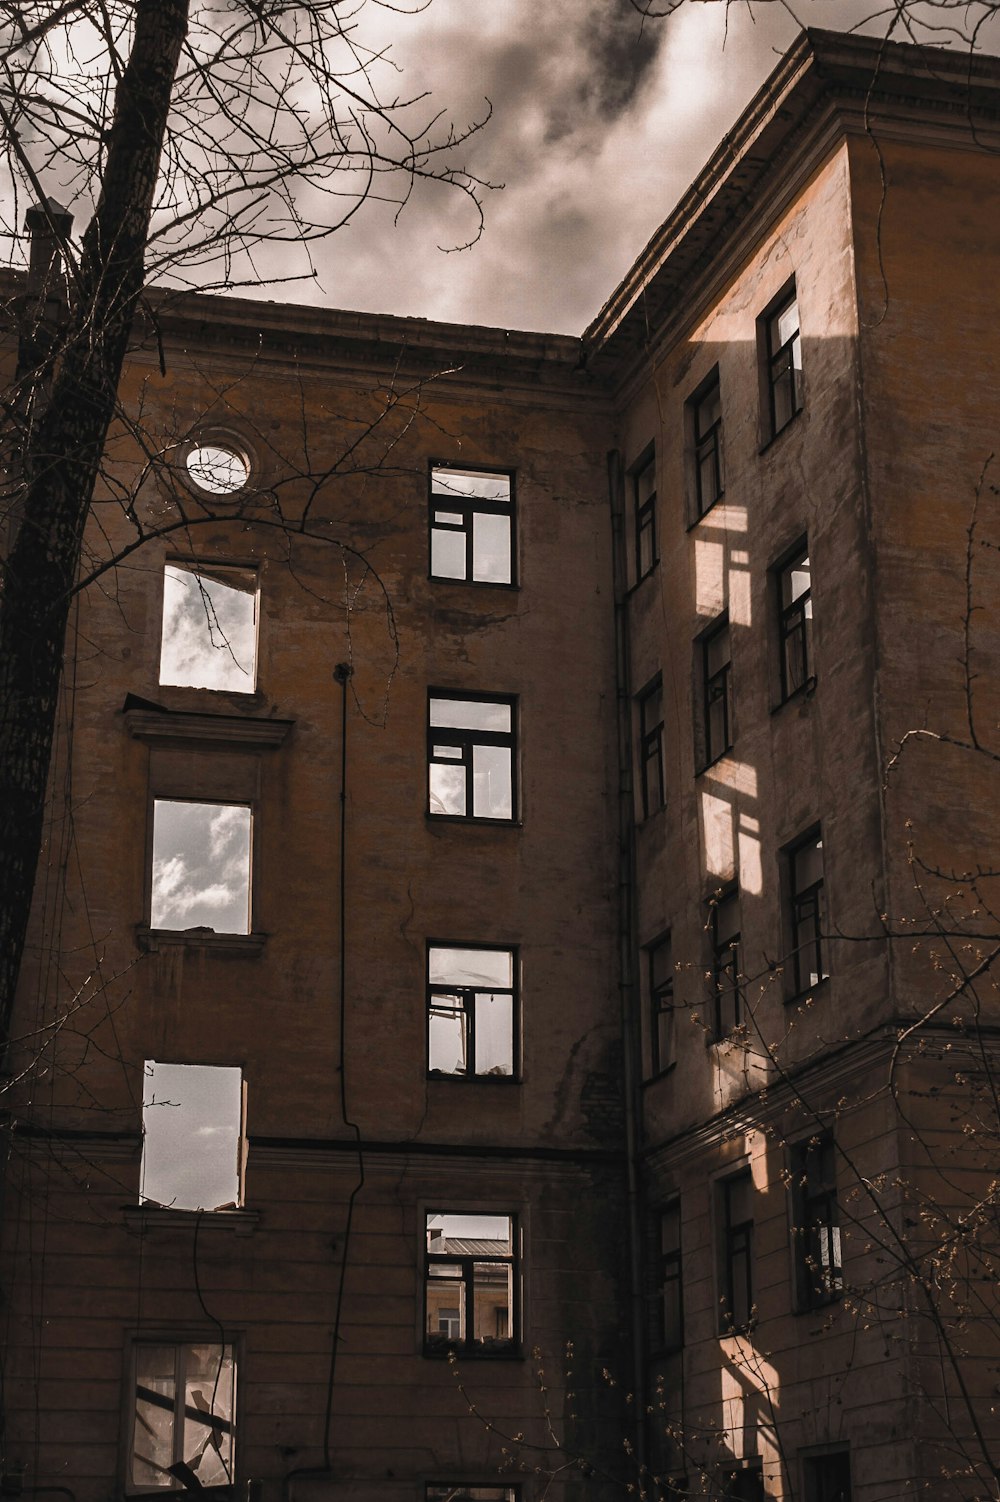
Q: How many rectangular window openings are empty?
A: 3